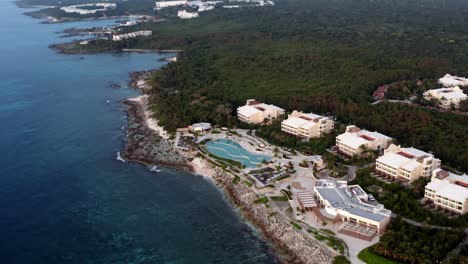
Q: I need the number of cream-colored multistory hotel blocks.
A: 7